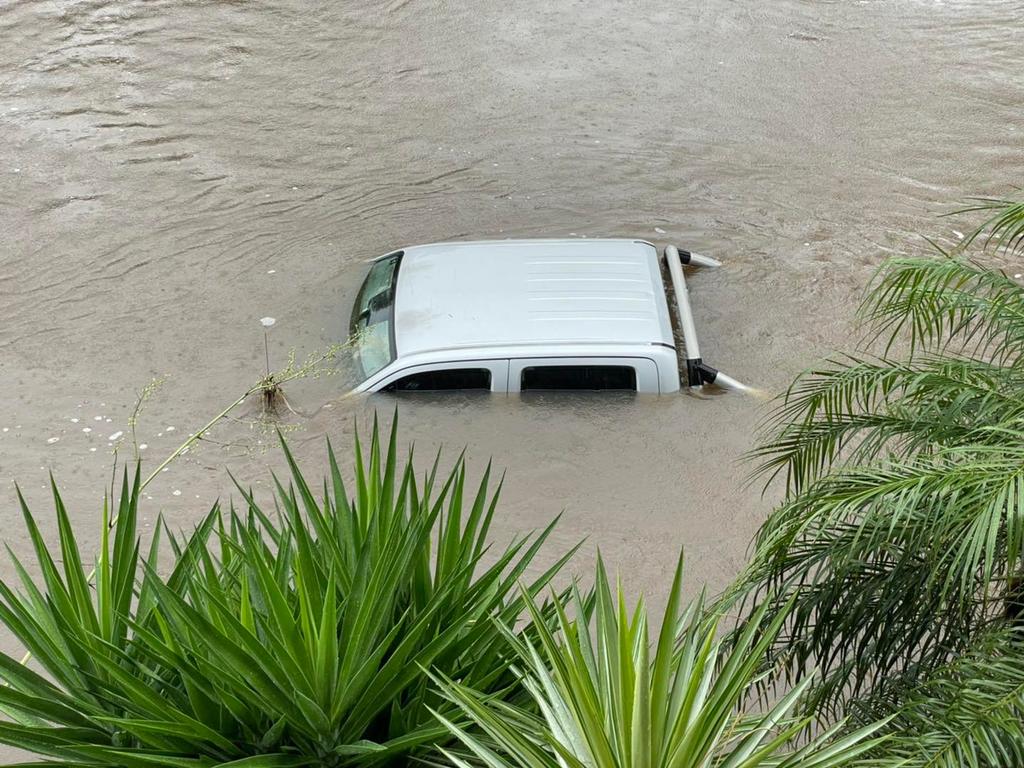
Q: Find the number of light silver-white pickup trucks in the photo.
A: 1